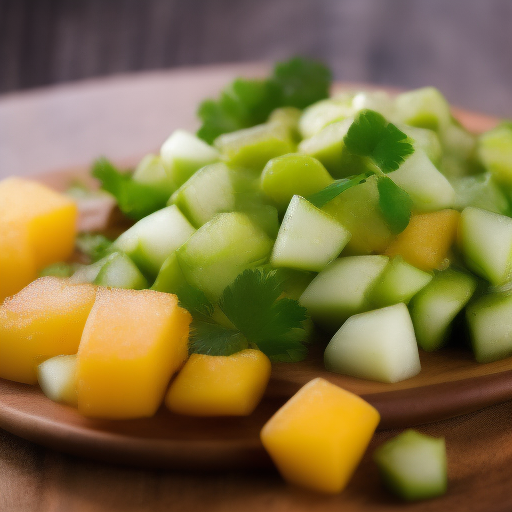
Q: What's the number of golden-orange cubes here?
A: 6